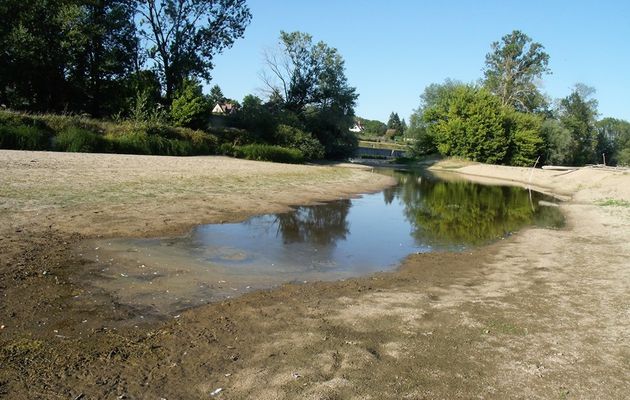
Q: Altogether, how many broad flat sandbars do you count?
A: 2